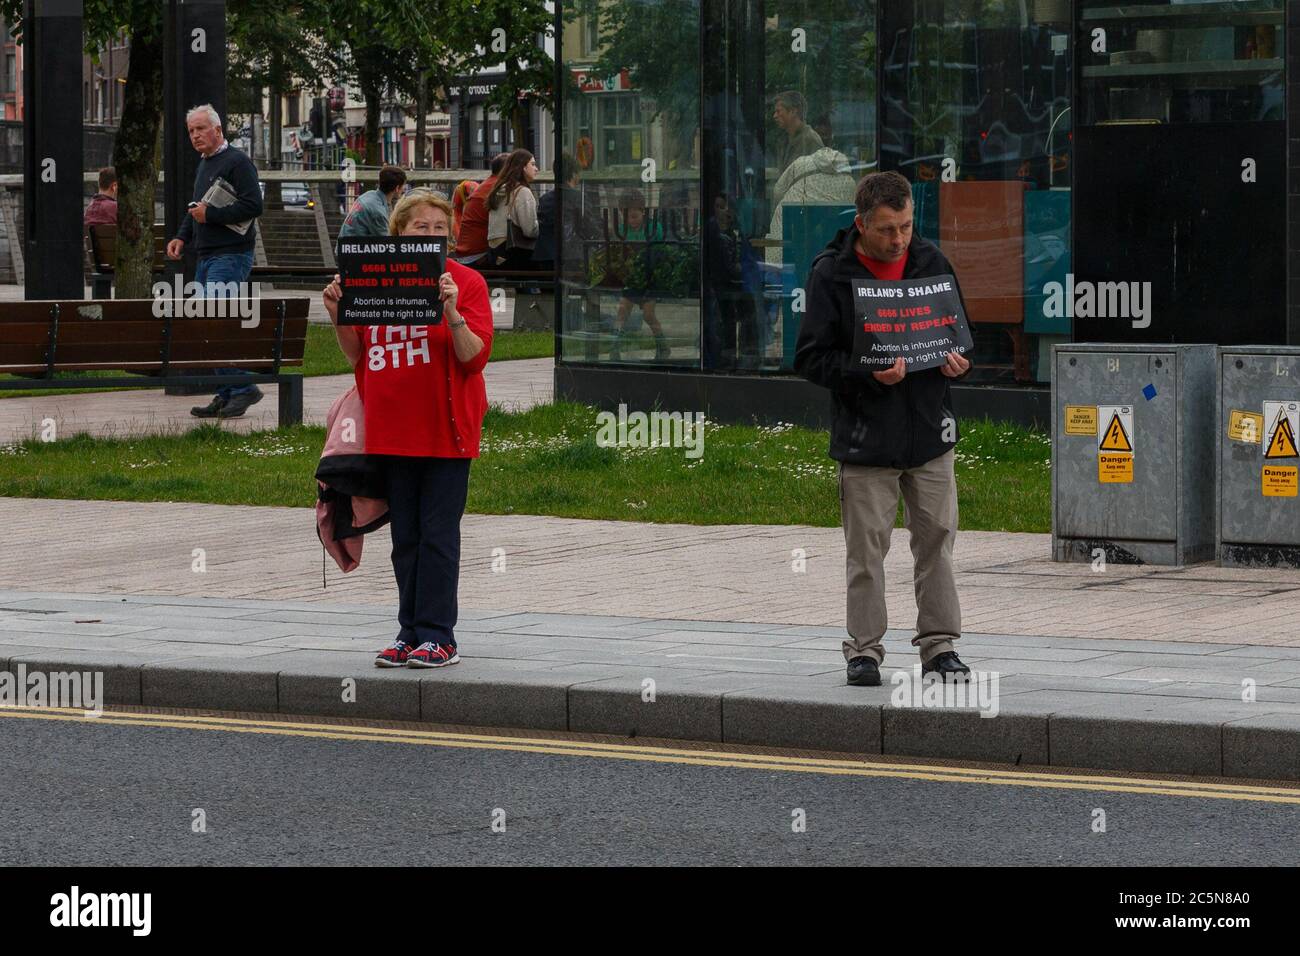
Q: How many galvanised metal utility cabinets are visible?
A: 2